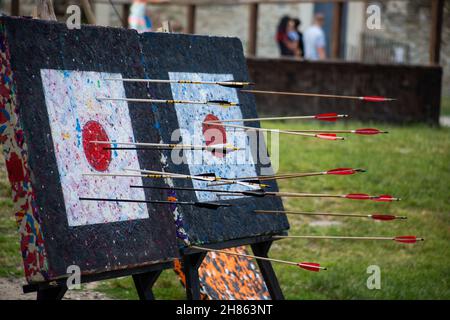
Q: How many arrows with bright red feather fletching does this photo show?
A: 10